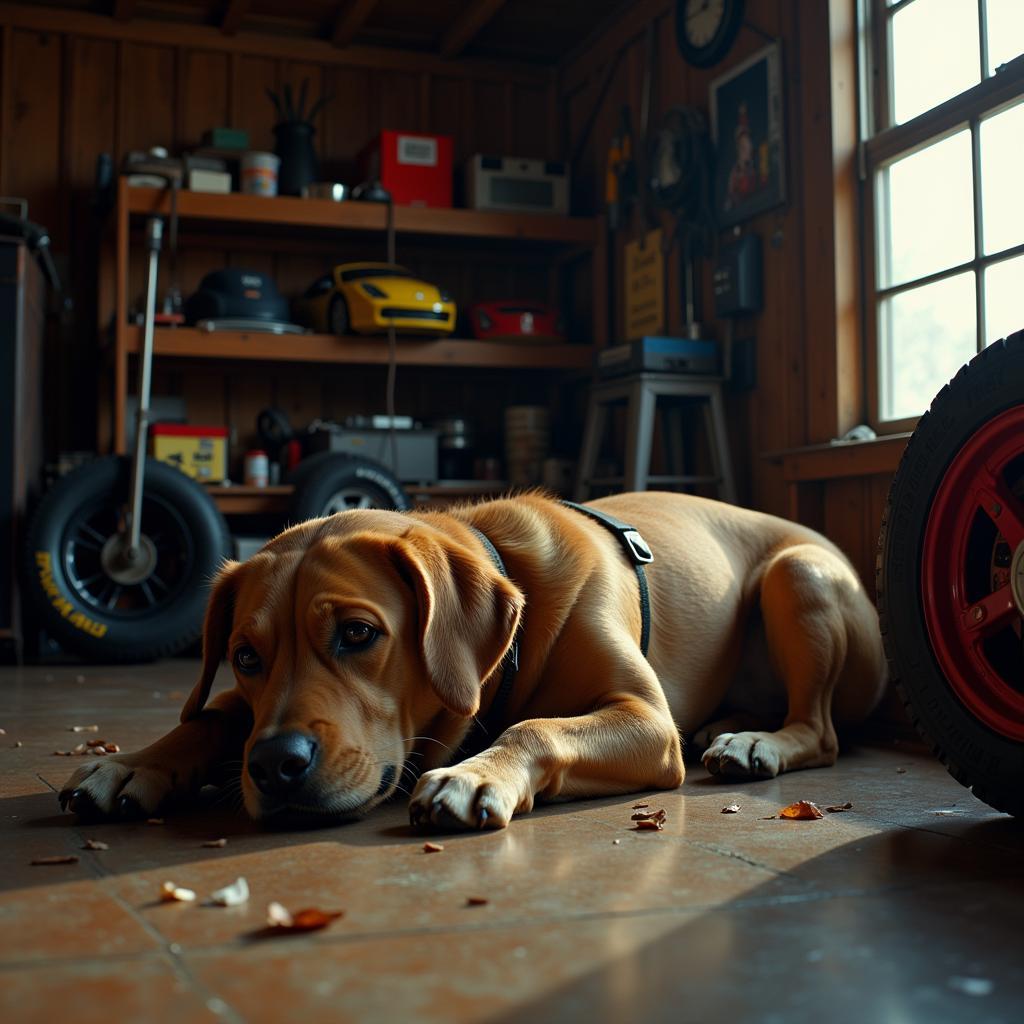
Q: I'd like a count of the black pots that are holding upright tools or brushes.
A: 1